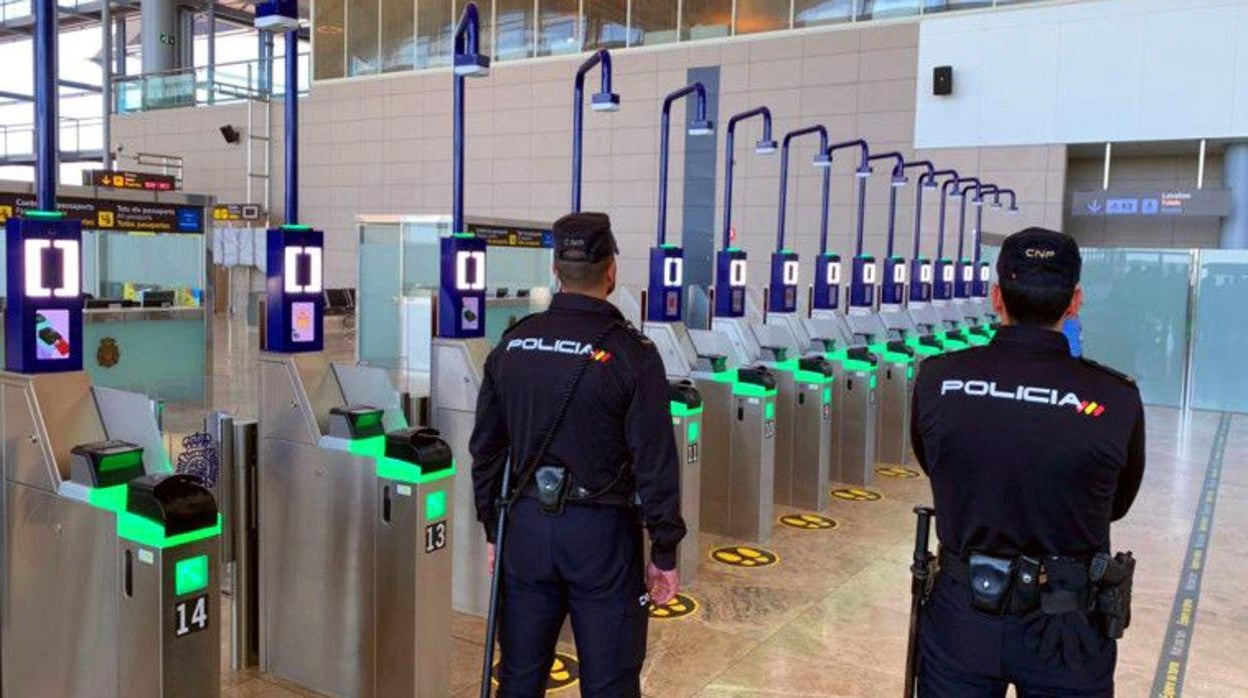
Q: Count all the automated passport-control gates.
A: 14